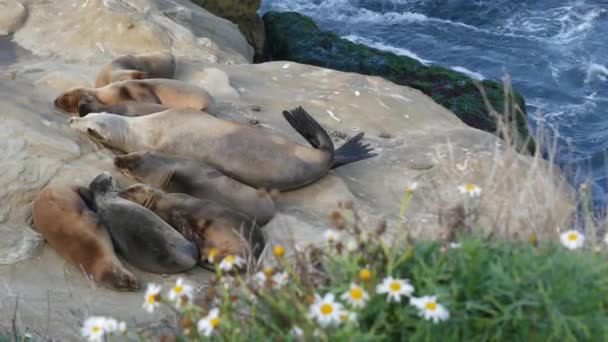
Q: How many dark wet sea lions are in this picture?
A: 1